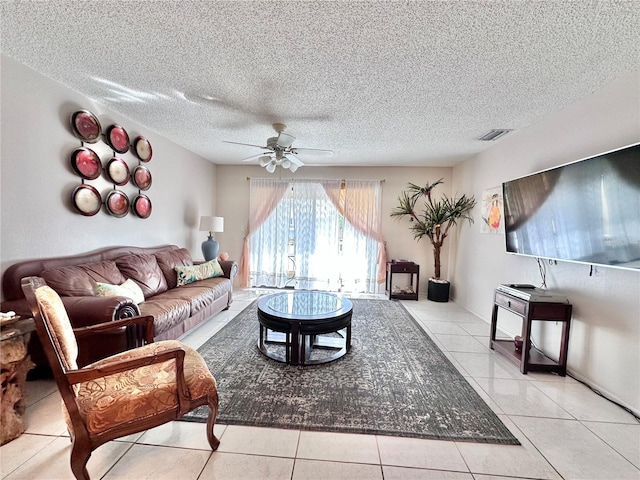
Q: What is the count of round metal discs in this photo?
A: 9